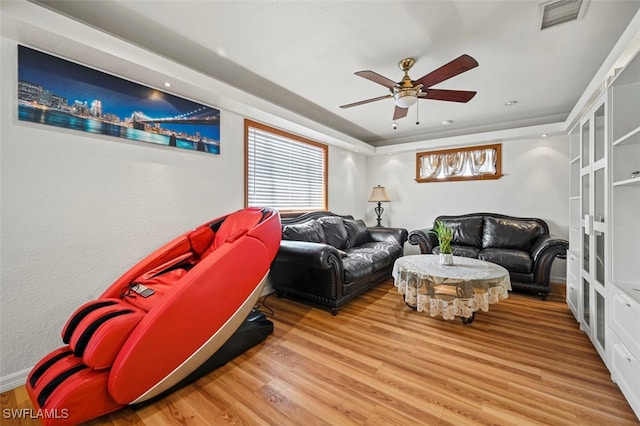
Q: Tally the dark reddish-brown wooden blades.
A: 5